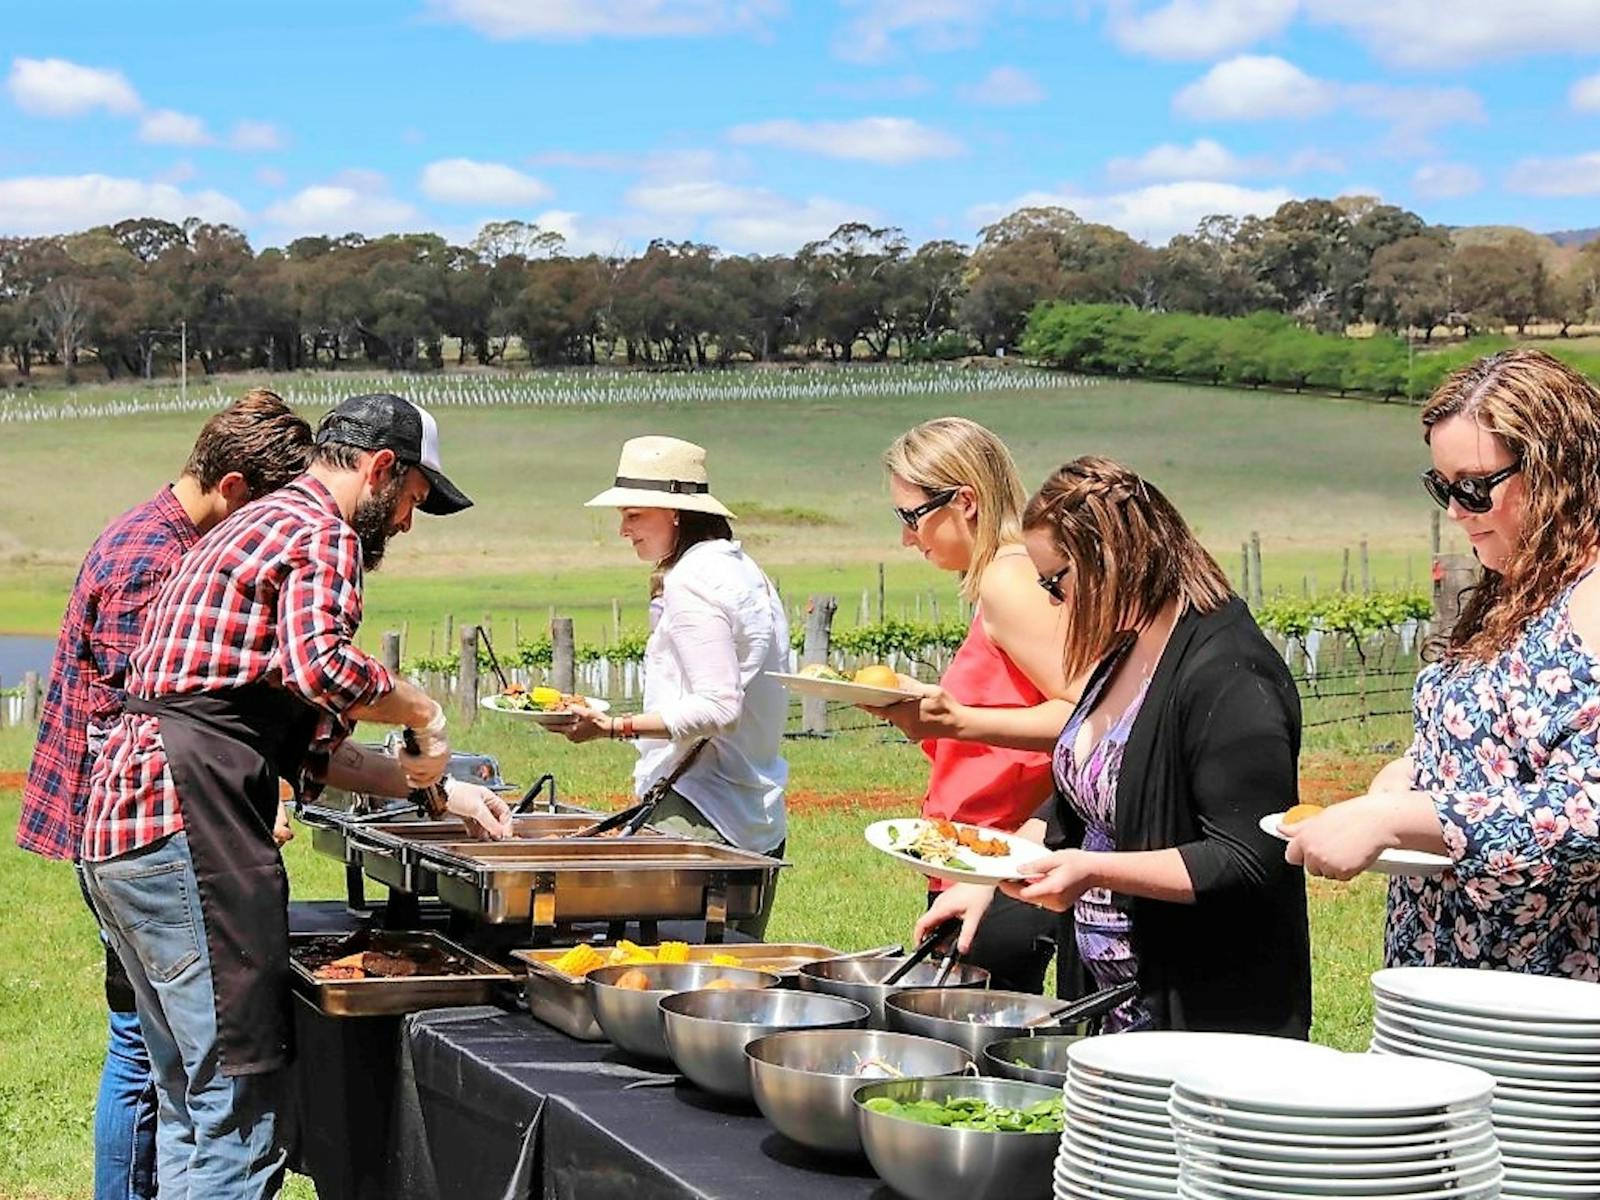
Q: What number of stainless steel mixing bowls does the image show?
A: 7